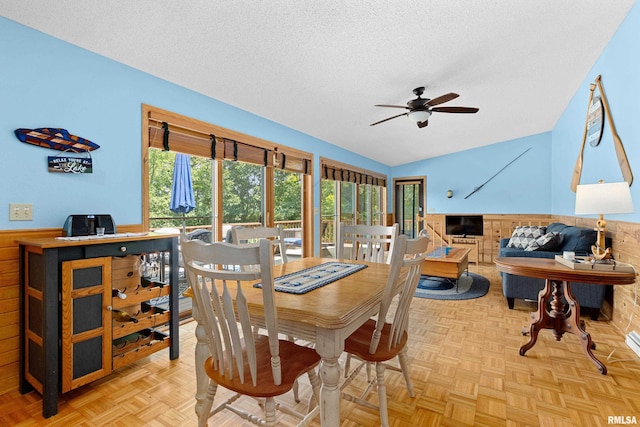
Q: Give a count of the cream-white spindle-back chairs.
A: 4